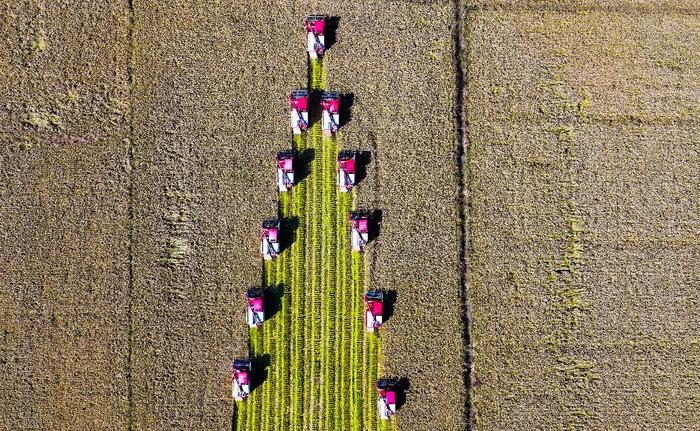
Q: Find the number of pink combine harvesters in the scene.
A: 11